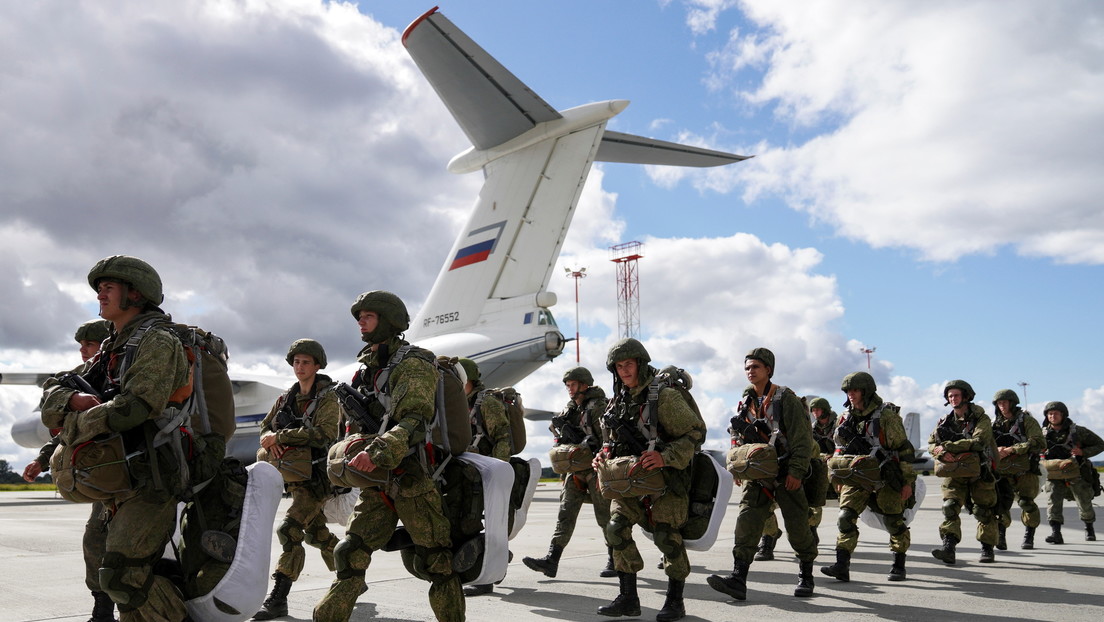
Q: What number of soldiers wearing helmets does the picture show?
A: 13